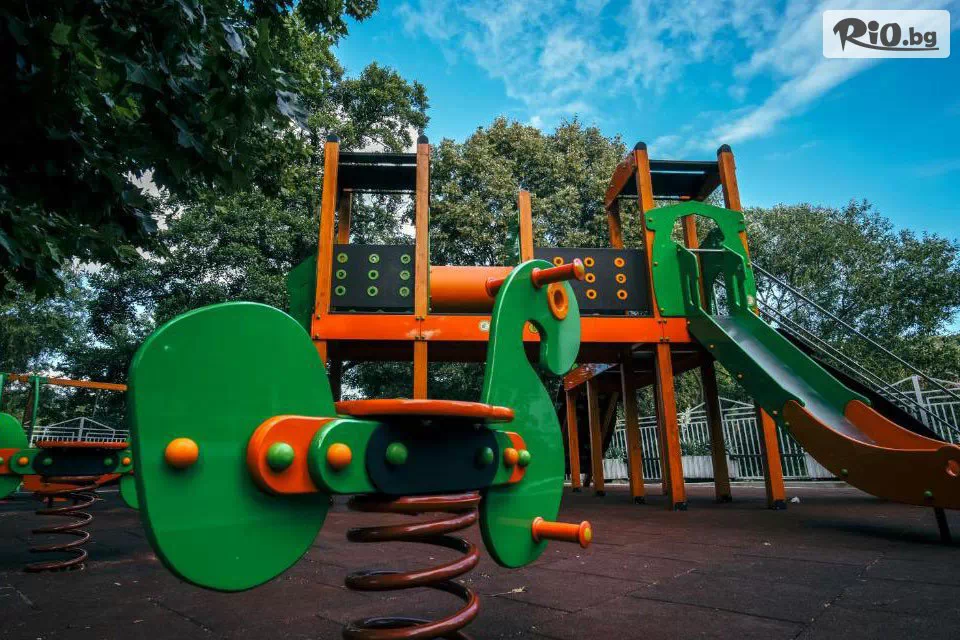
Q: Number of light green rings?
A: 9